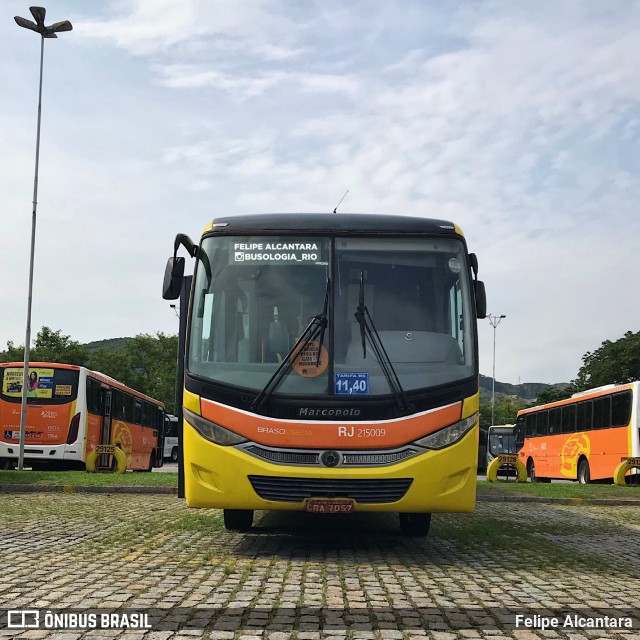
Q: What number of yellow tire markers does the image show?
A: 3